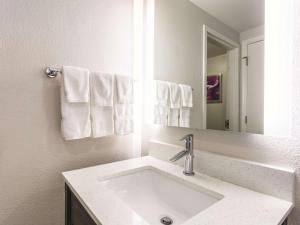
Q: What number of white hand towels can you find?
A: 3